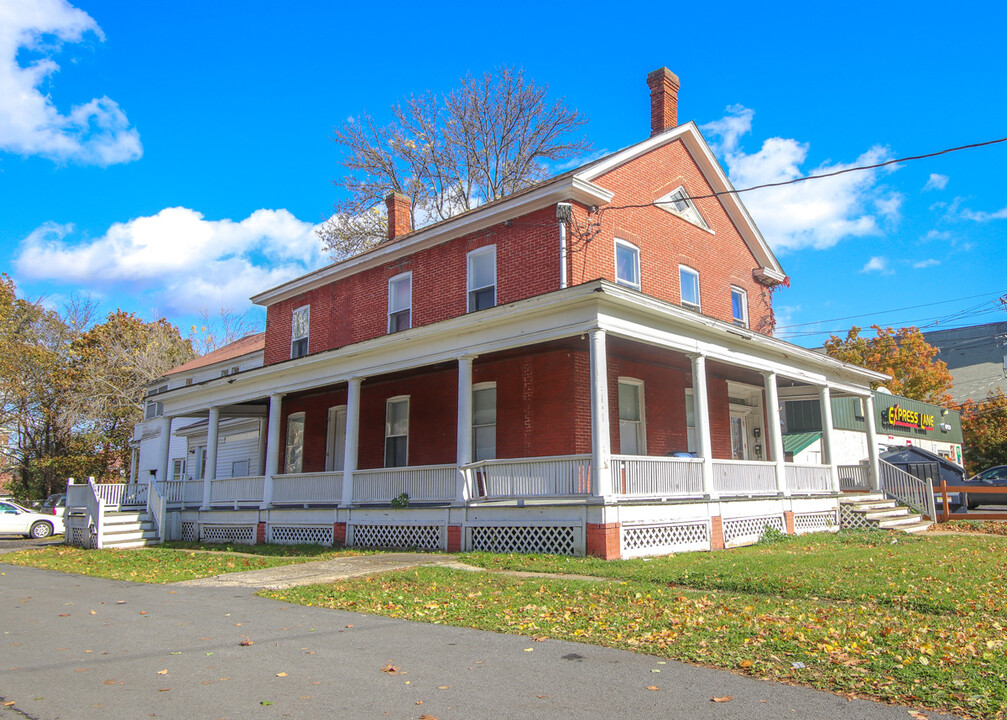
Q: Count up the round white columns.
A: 10